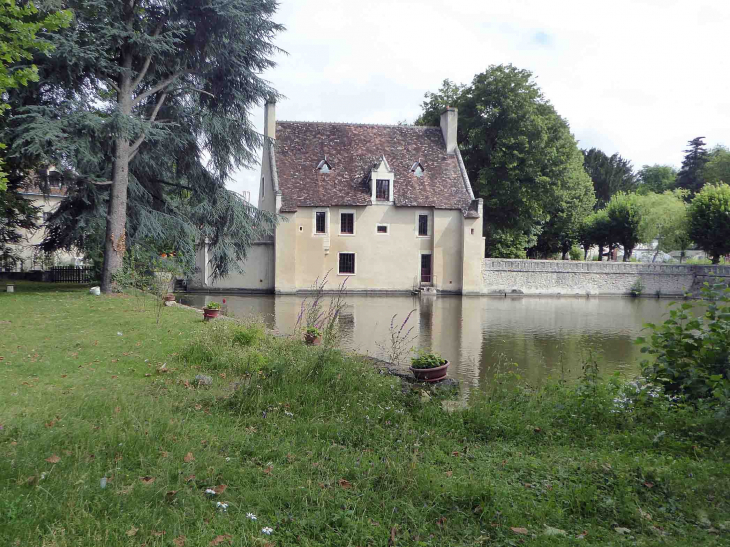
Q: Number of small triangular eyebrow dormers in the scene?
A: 2